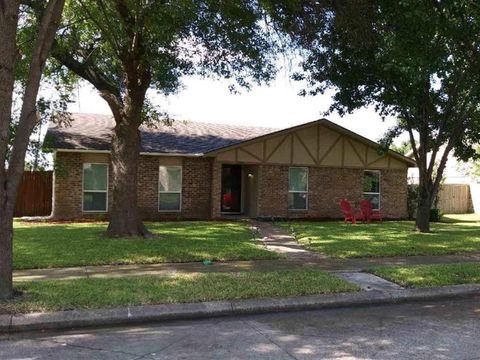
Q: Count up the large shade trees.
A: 3